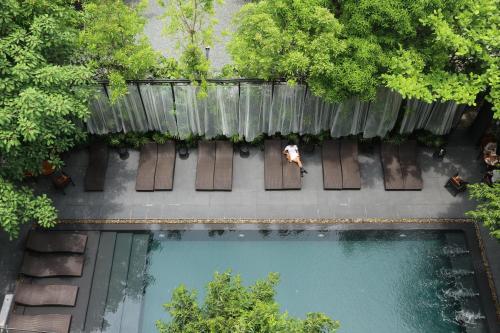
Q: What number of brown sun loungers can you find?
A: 15